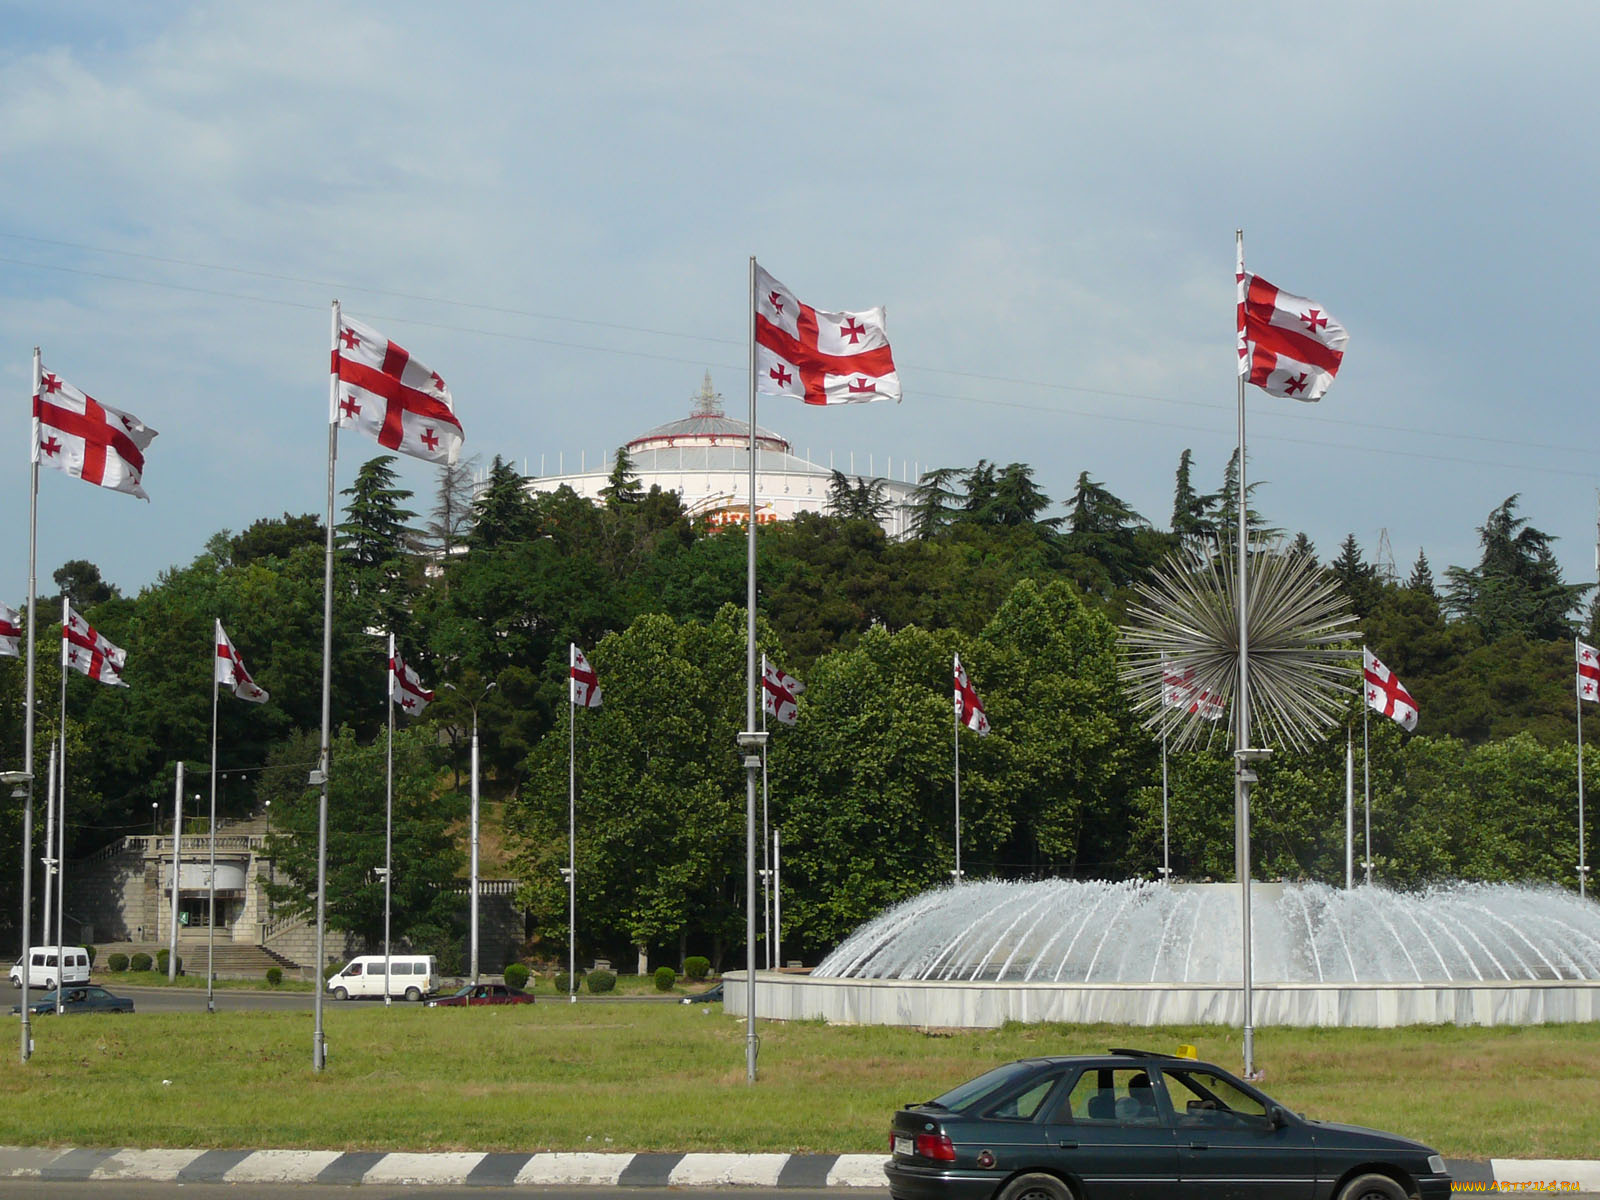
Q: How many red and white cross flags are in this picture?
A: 14